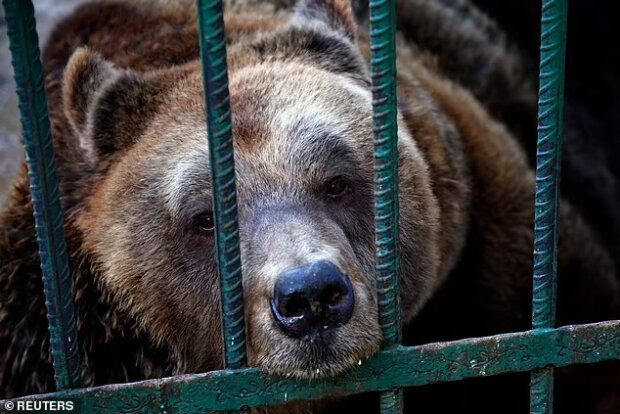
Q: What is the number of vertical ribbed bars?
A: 4